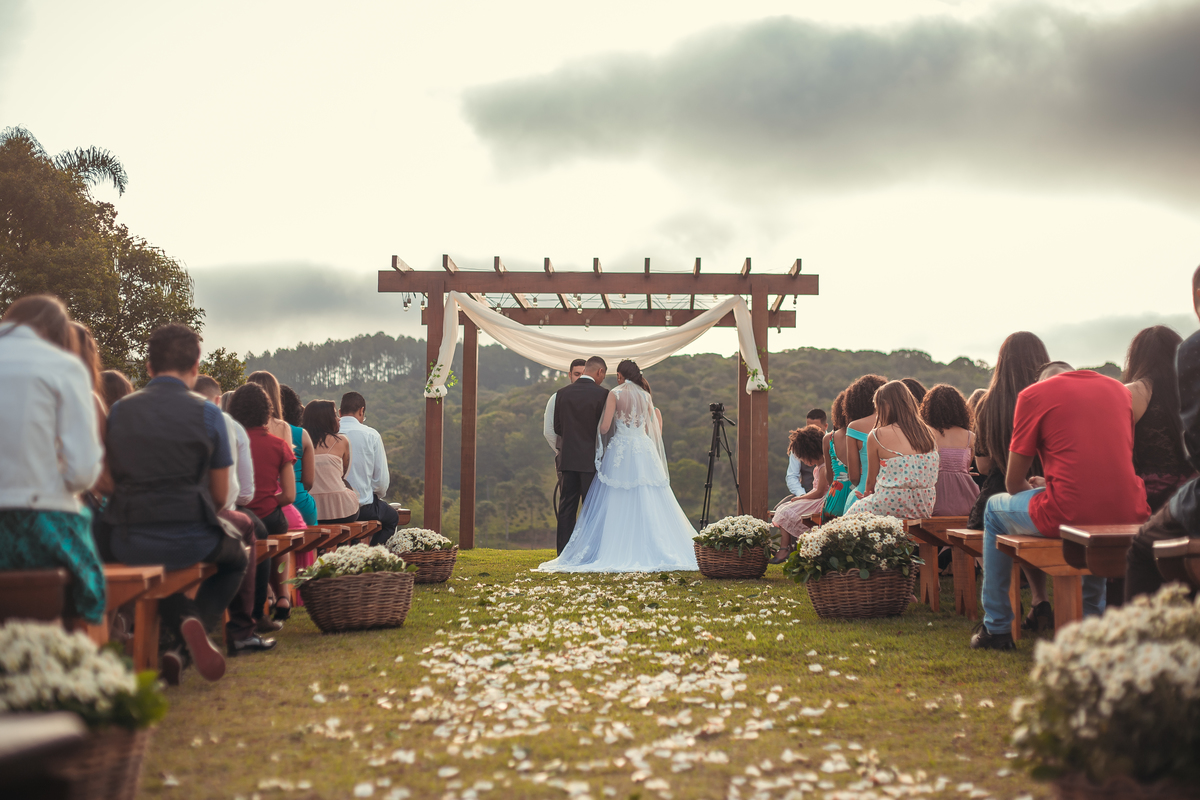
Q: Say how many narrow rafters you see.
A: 9